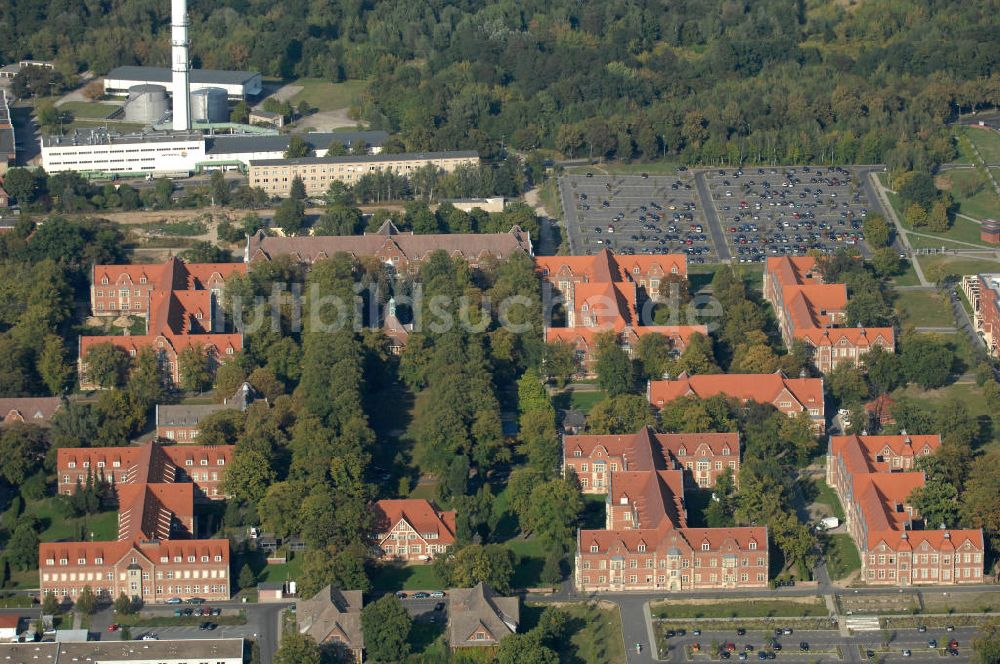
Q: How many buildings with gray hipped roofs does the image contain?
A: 2